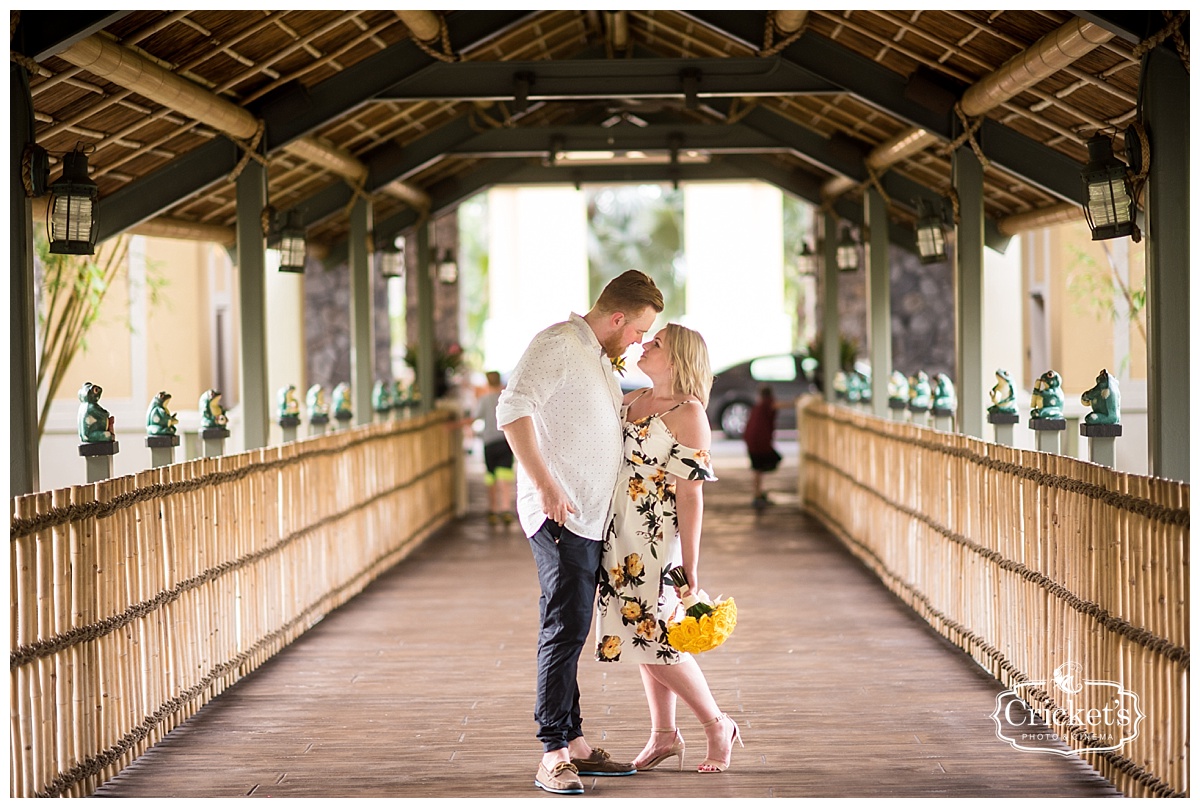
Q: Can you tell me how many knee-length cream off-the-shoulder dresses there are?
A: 1